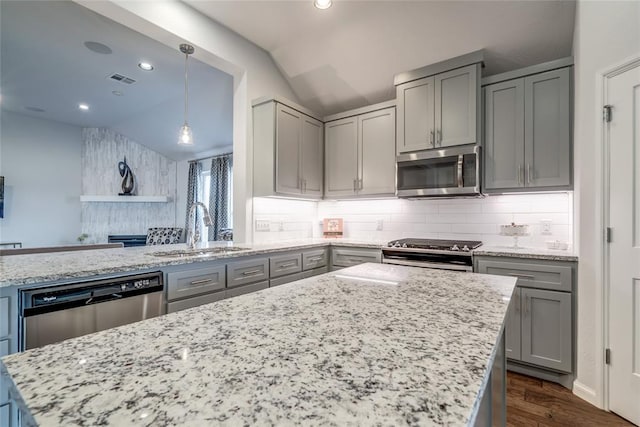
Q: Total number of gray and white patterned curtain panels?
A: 2